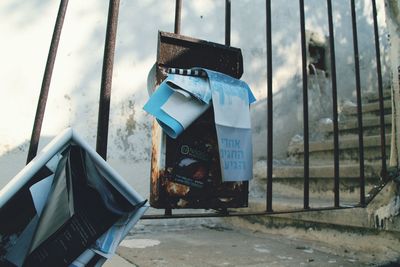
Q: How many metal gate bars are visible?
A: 9